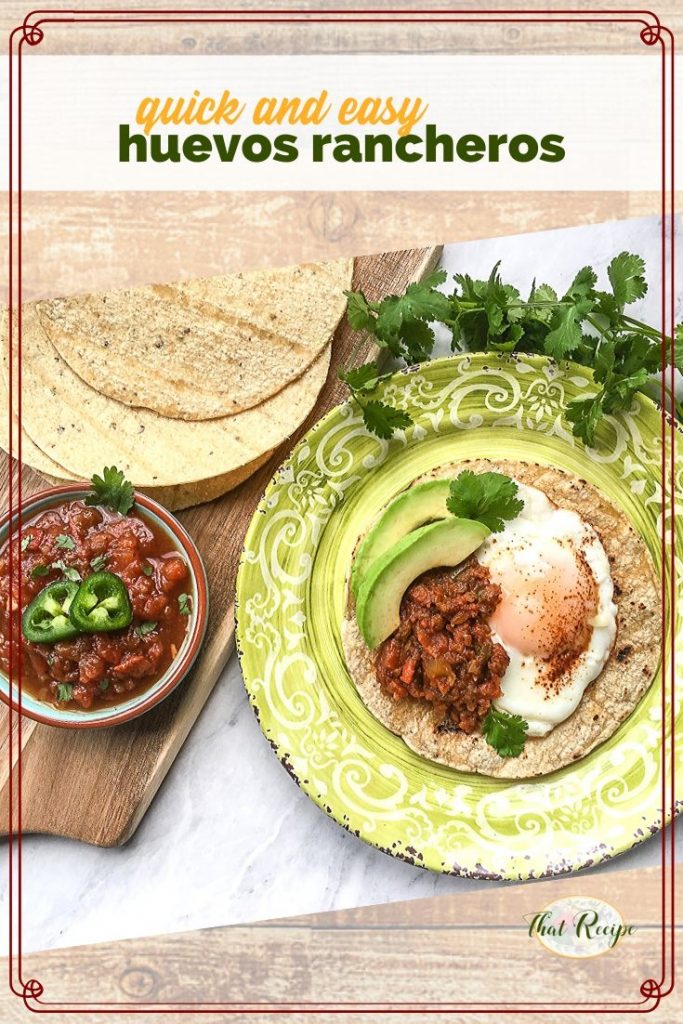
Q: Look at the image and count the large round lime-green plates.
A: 1